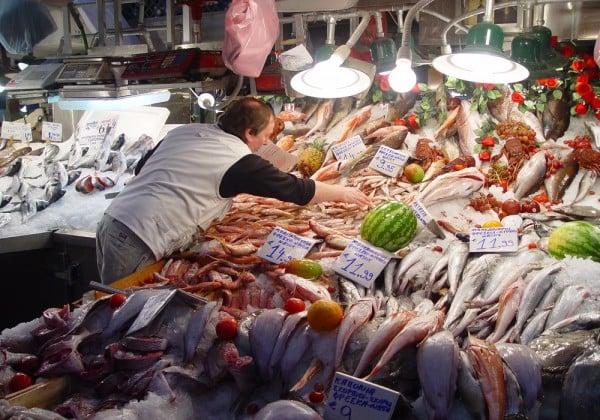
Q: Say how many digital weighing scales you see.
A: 3